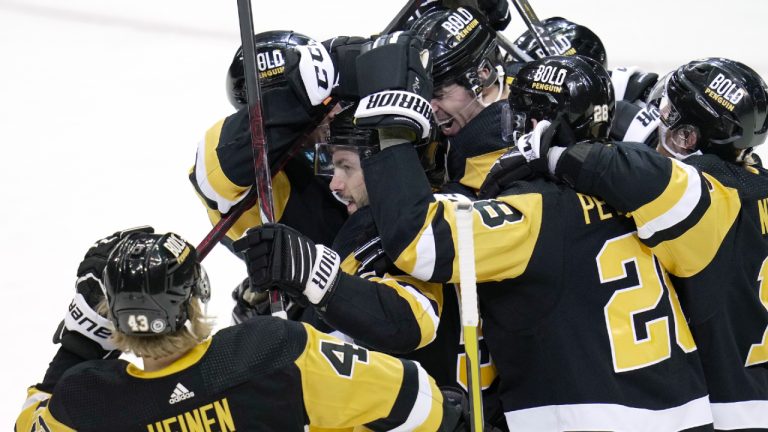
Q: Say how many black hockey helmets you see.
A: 7